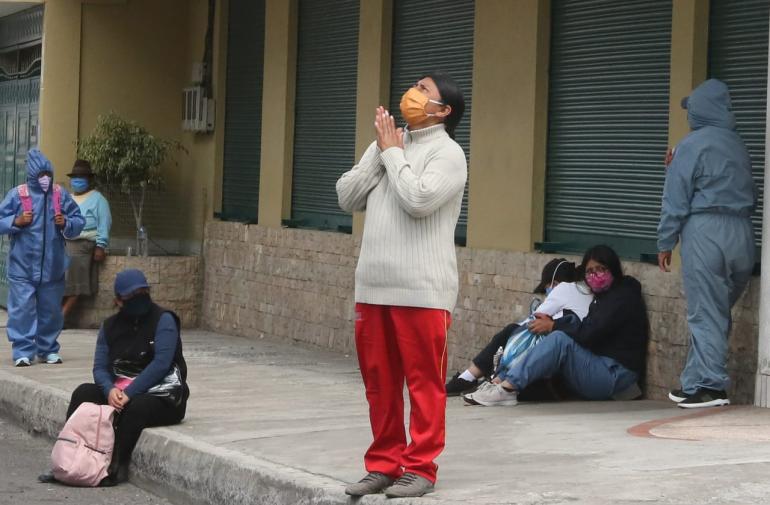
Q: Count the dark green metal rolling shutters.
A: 5